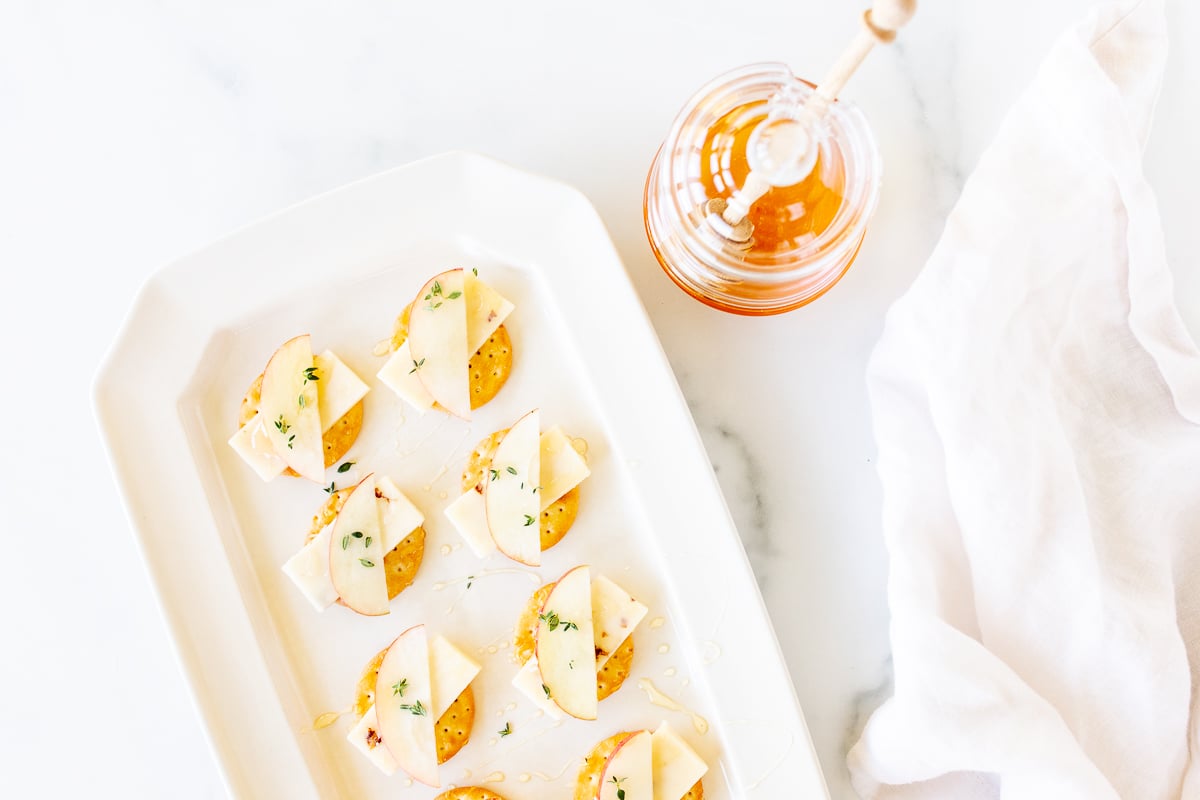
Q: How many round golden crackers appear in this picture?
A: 8